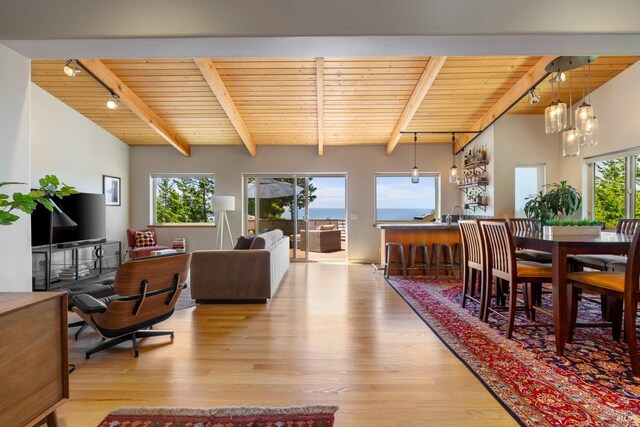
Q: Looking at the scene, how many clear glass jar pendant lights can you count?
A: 7